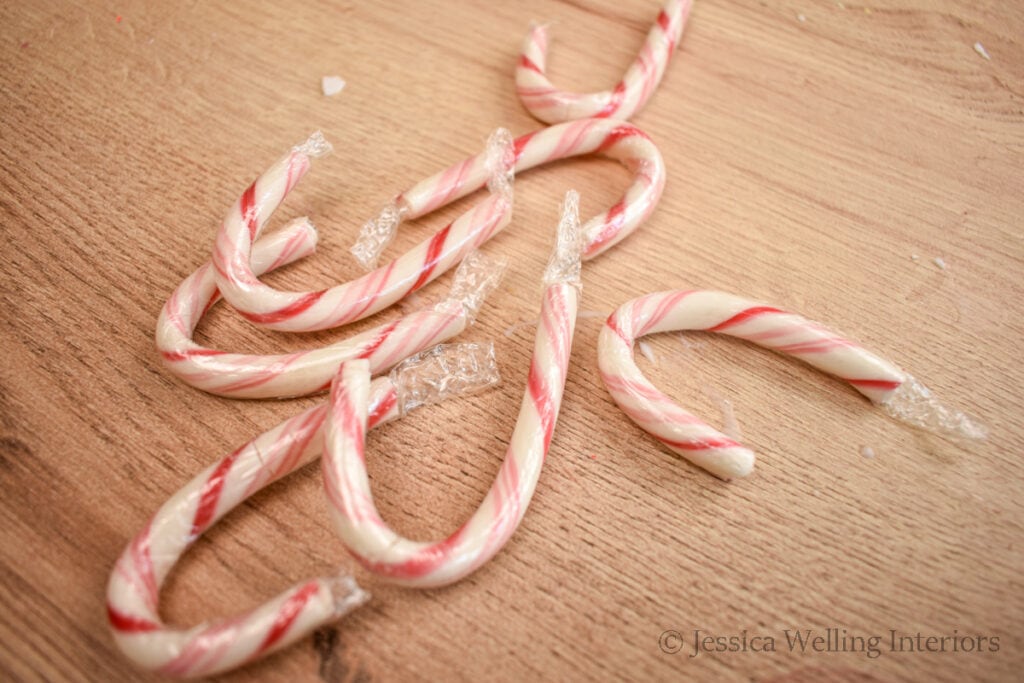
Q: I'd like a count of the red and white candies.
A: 7